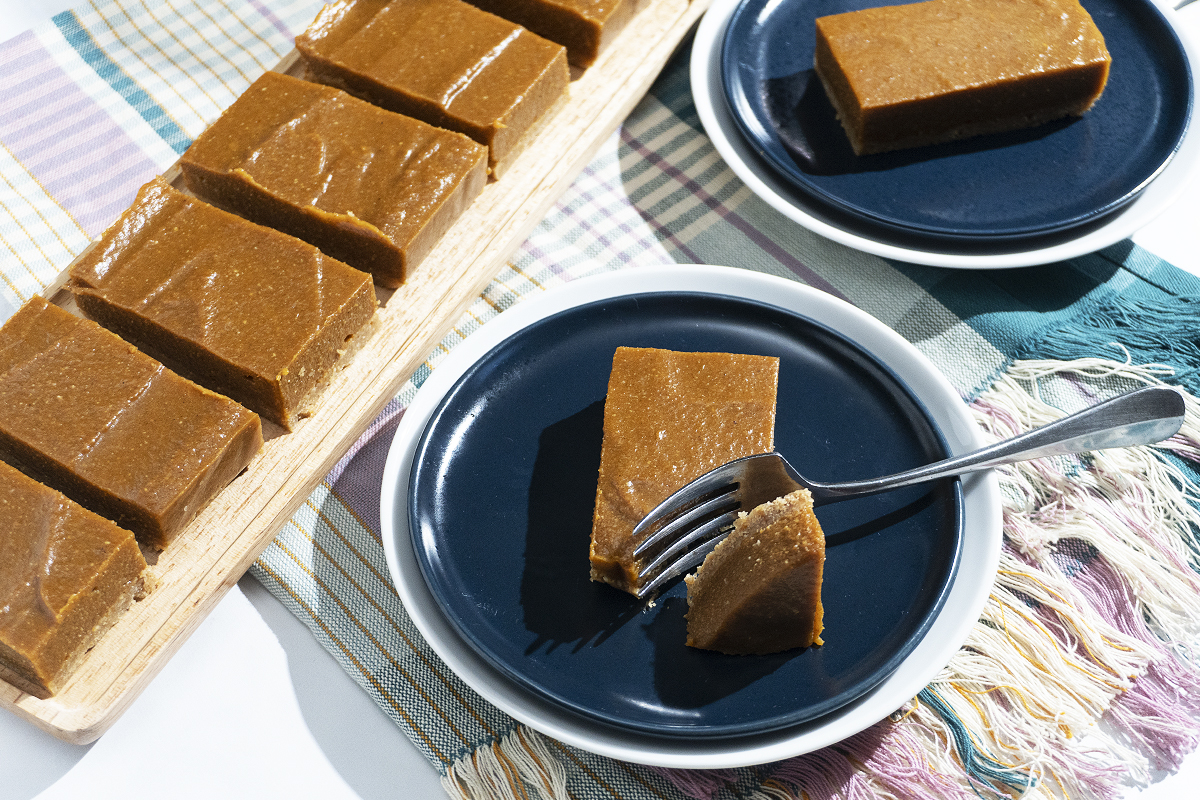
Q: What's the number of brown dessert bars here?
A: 8